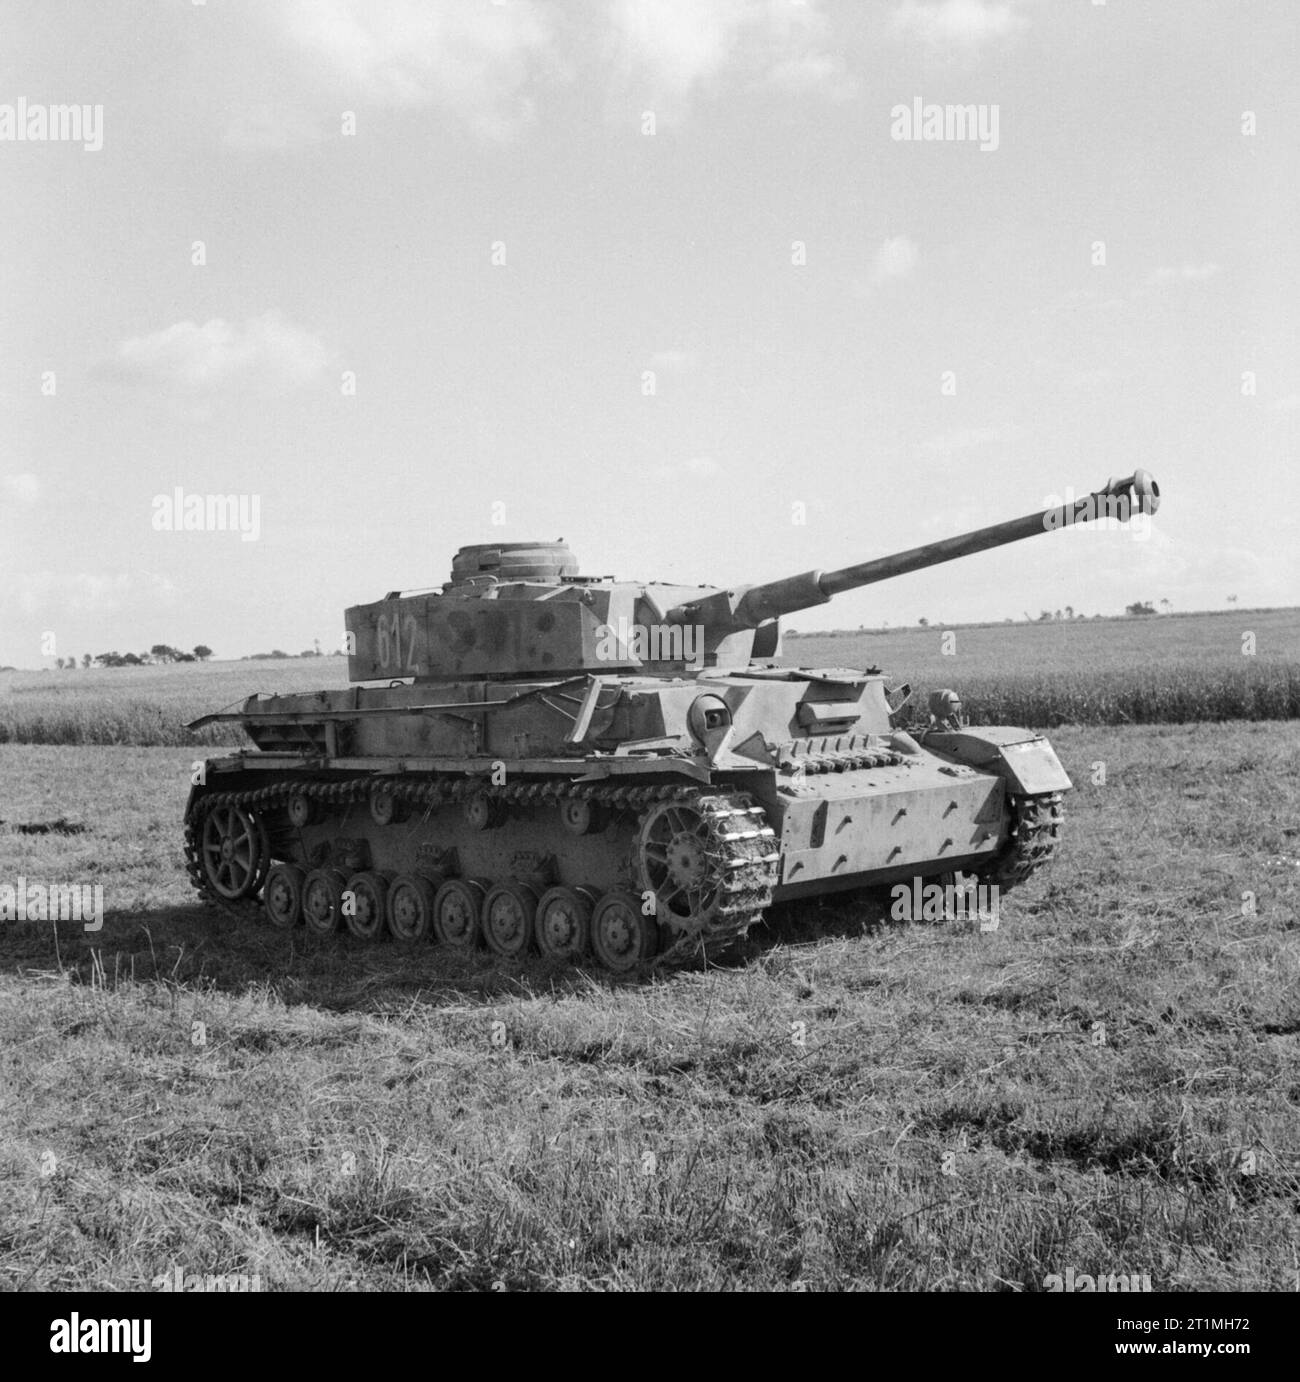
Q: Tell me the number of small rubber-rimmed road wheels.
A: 8